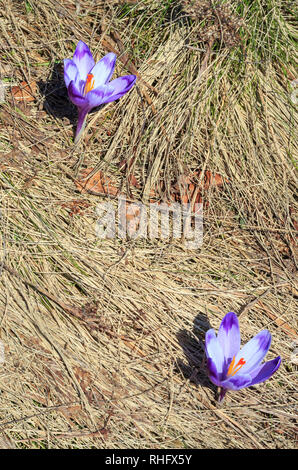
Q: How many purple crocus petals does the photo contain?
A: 12